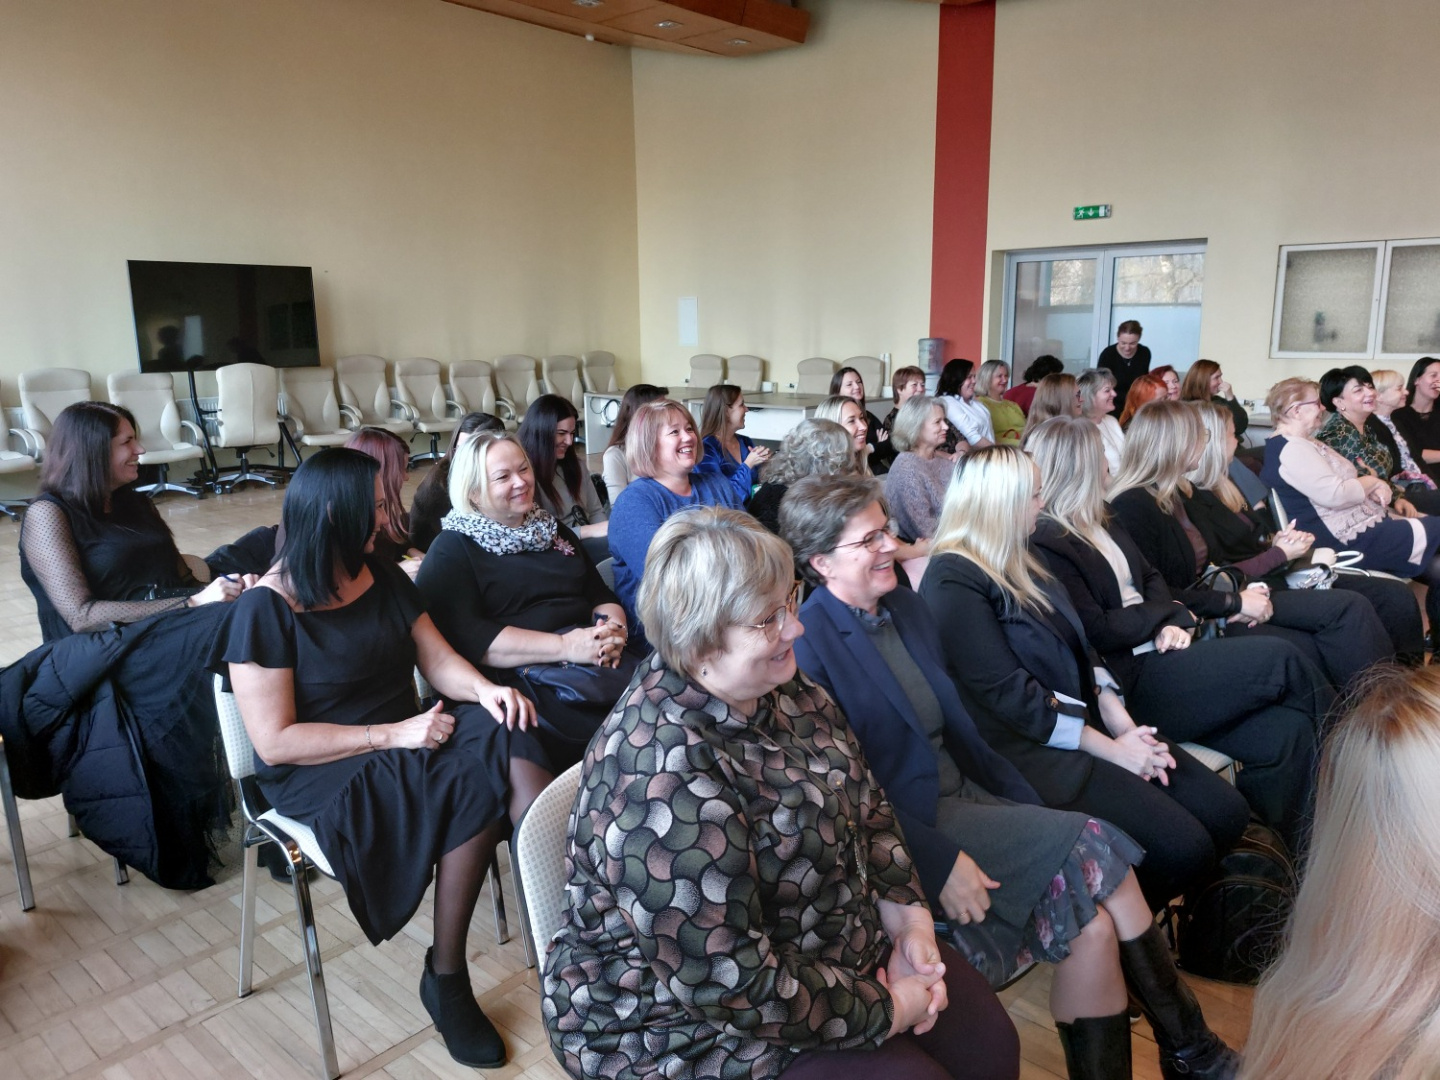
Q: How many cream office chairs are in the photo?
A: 15